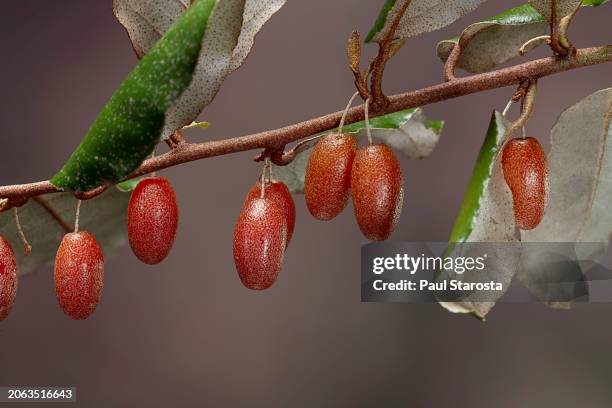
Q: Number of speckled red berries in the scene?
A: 8